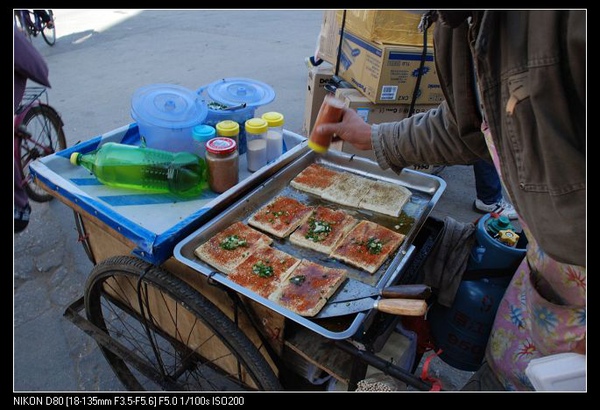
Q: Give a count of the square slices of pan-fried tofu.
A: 9